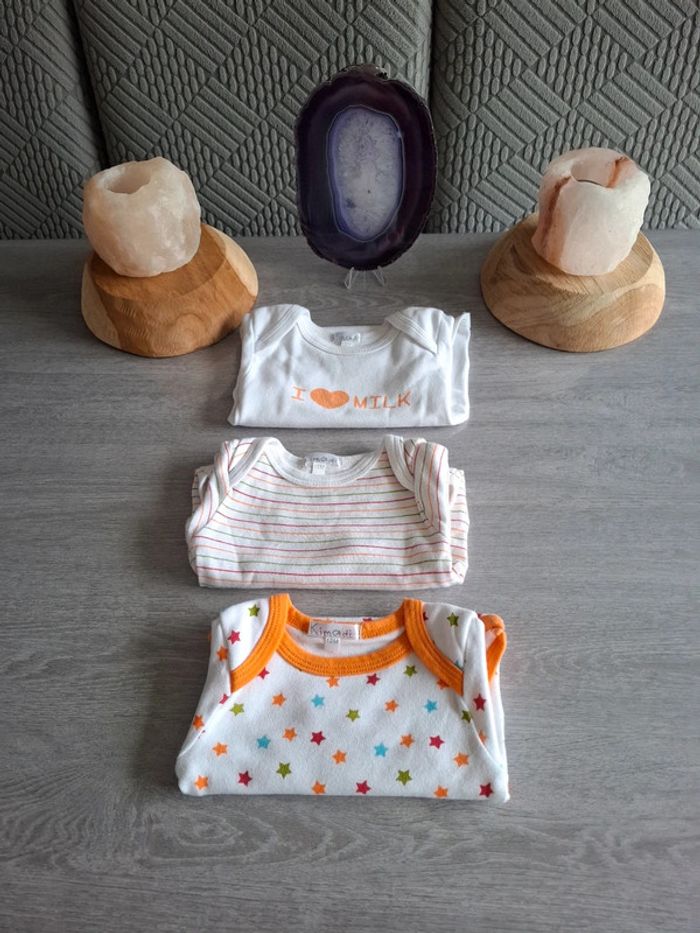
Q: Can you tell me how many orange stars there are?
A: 15